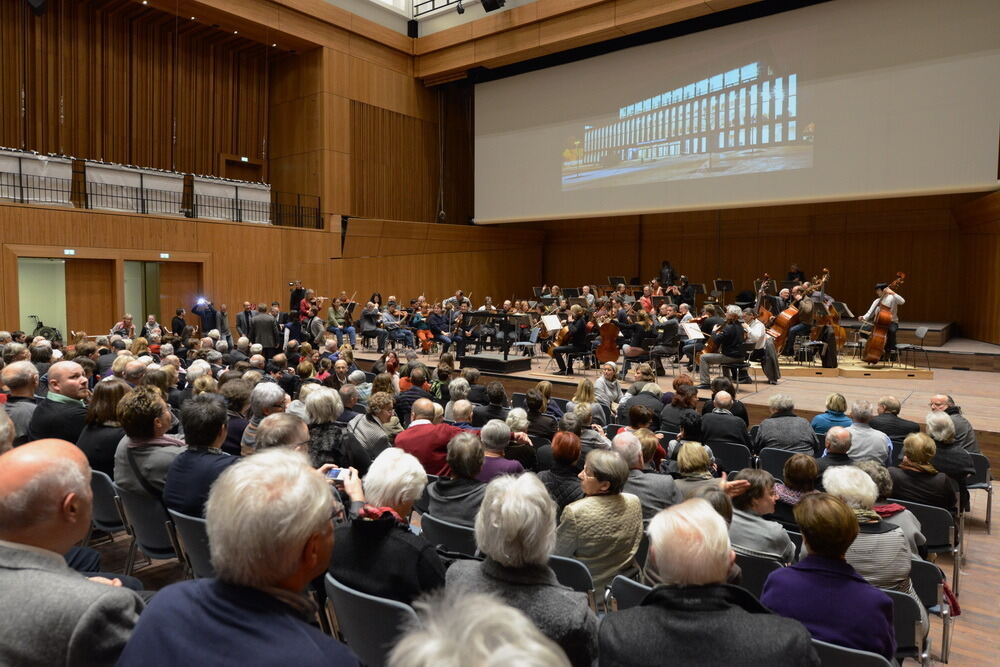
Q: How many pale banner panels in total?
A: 3